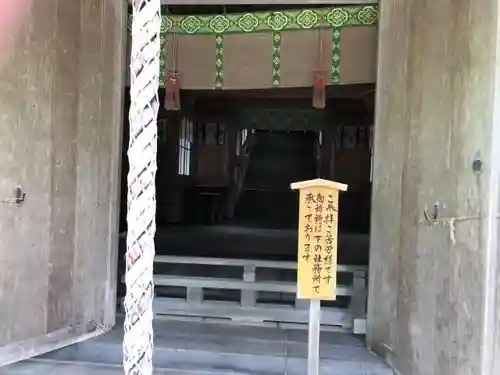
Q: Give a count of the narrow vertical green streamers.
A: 4